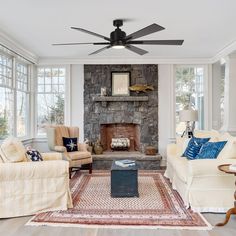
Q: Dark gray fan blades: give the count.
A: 6